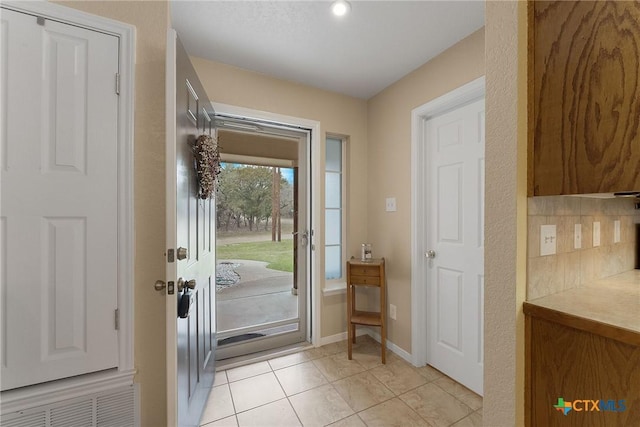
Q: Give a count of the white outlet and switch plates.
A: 6